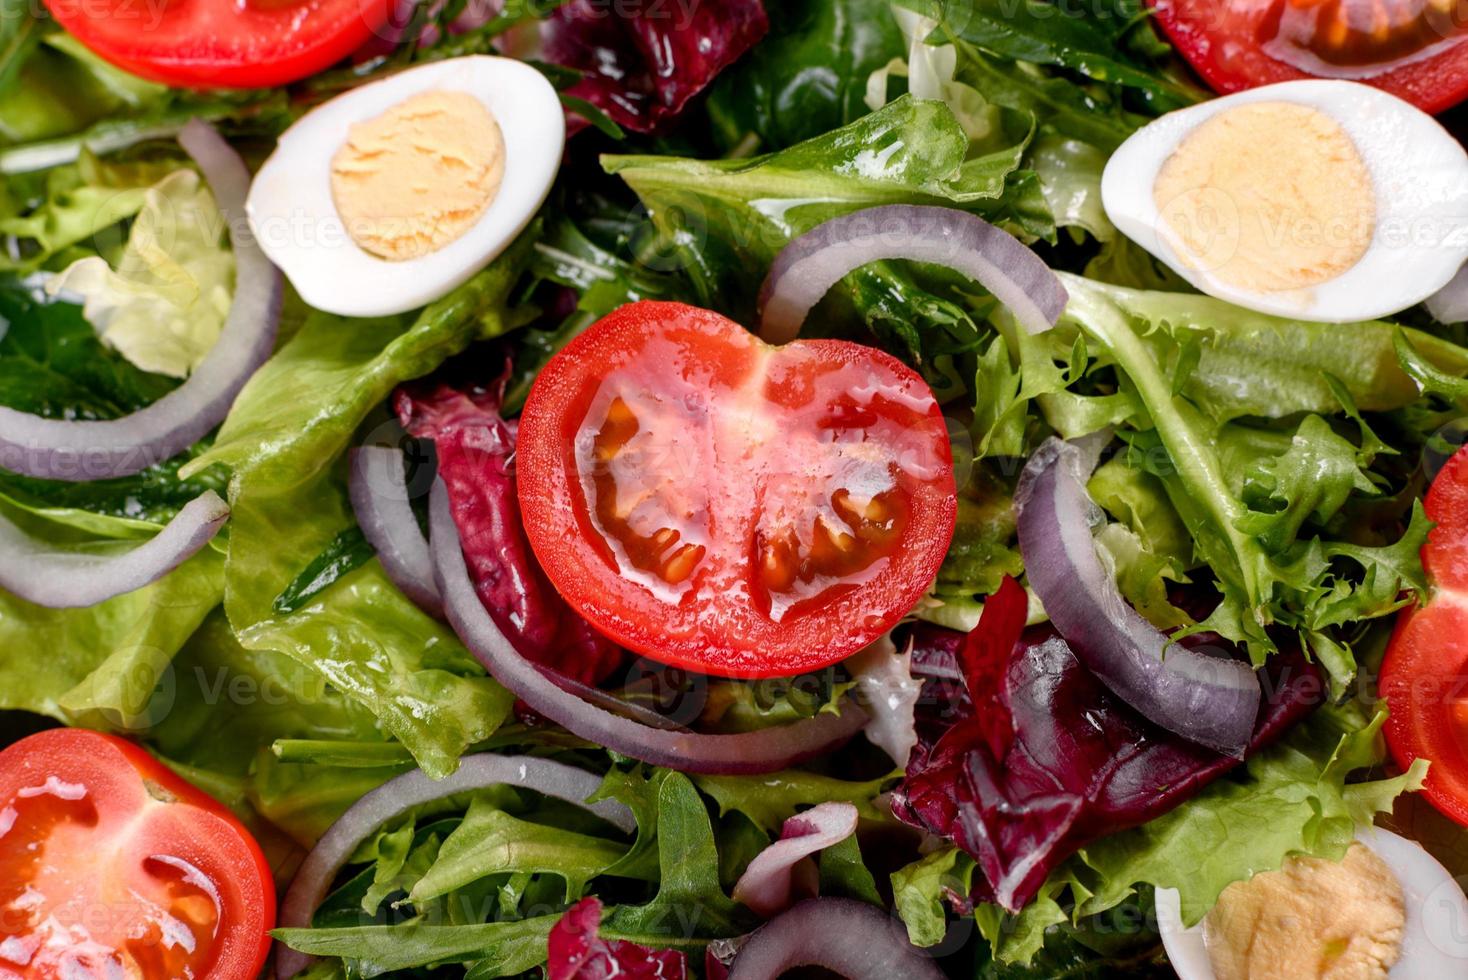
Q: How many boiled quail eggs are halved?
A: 3